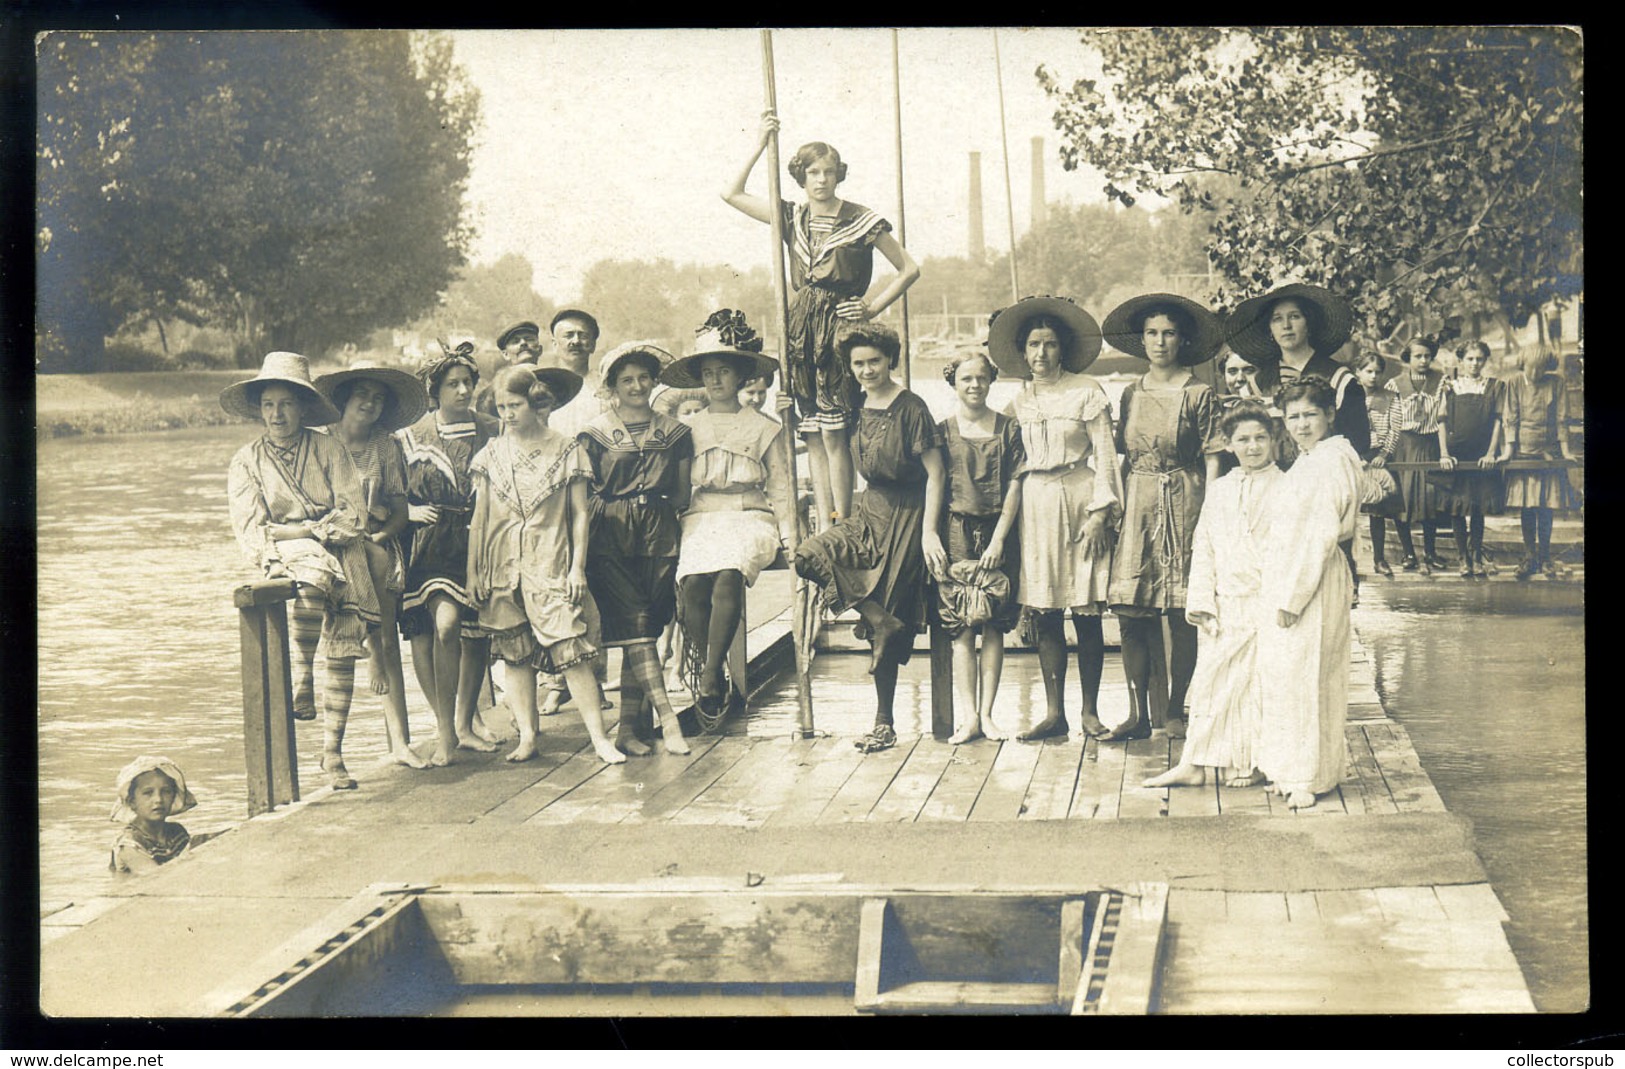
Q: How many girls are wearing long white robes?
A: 2